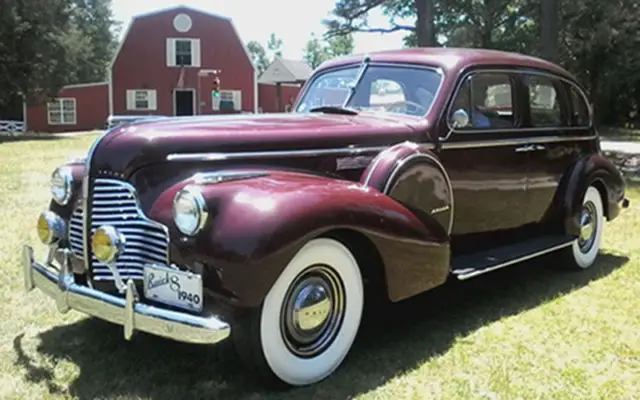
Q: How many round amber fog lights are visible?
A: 2